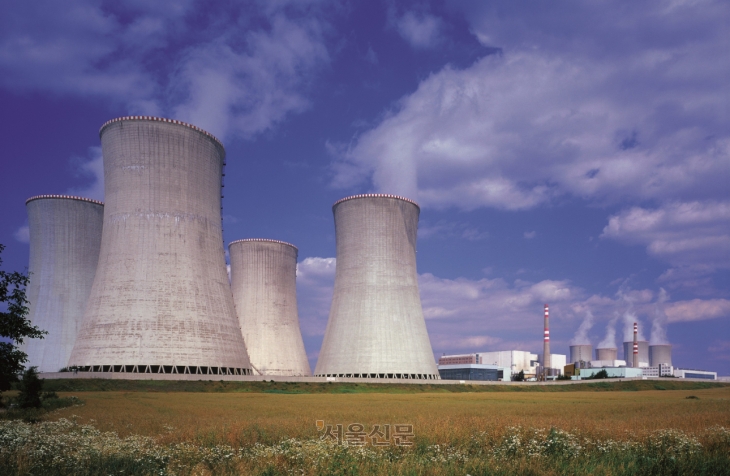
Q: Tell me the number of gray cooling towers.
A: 8